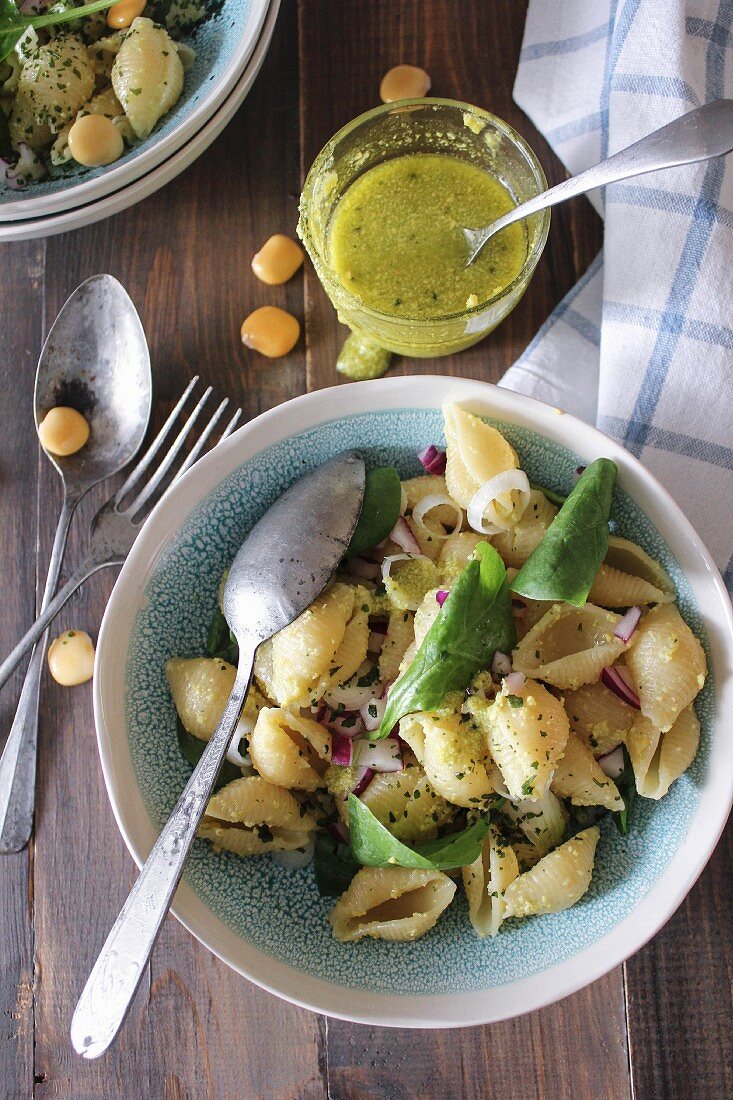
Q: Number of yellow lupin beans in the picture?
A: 7